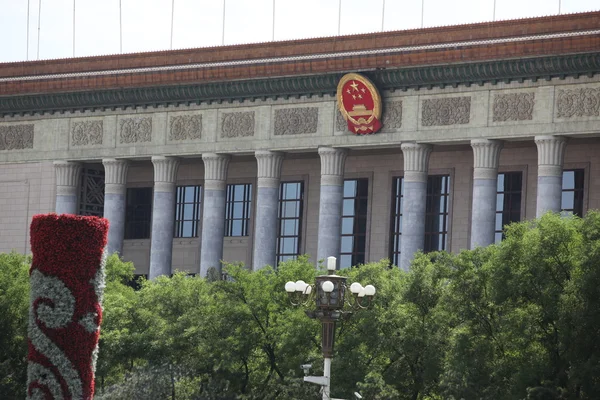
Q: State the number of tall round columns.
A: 9